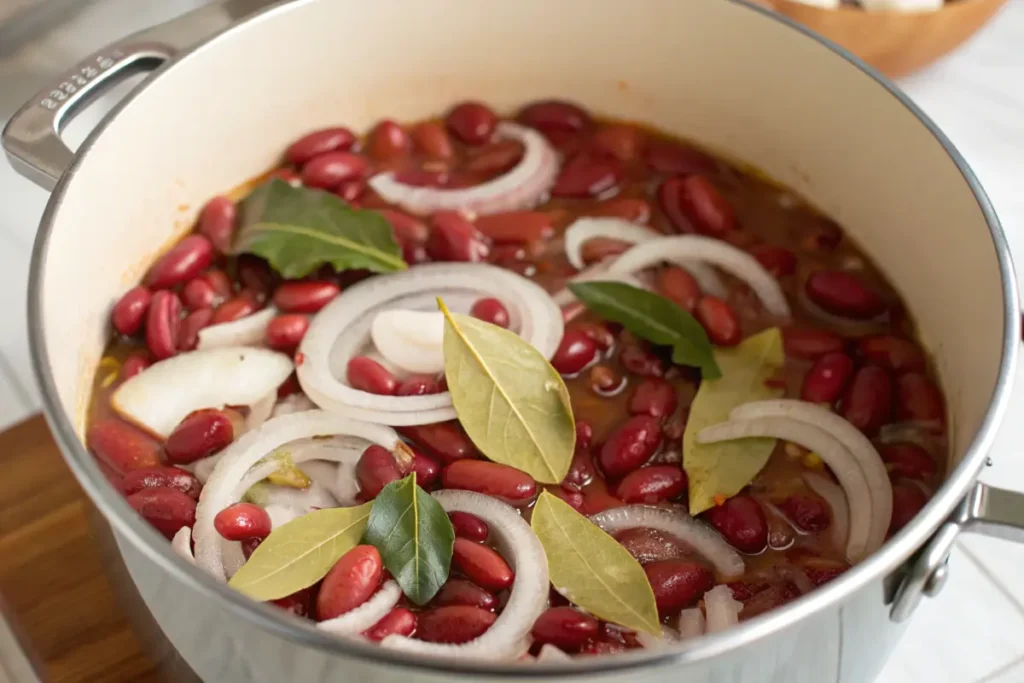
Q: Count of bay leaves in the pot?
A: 7